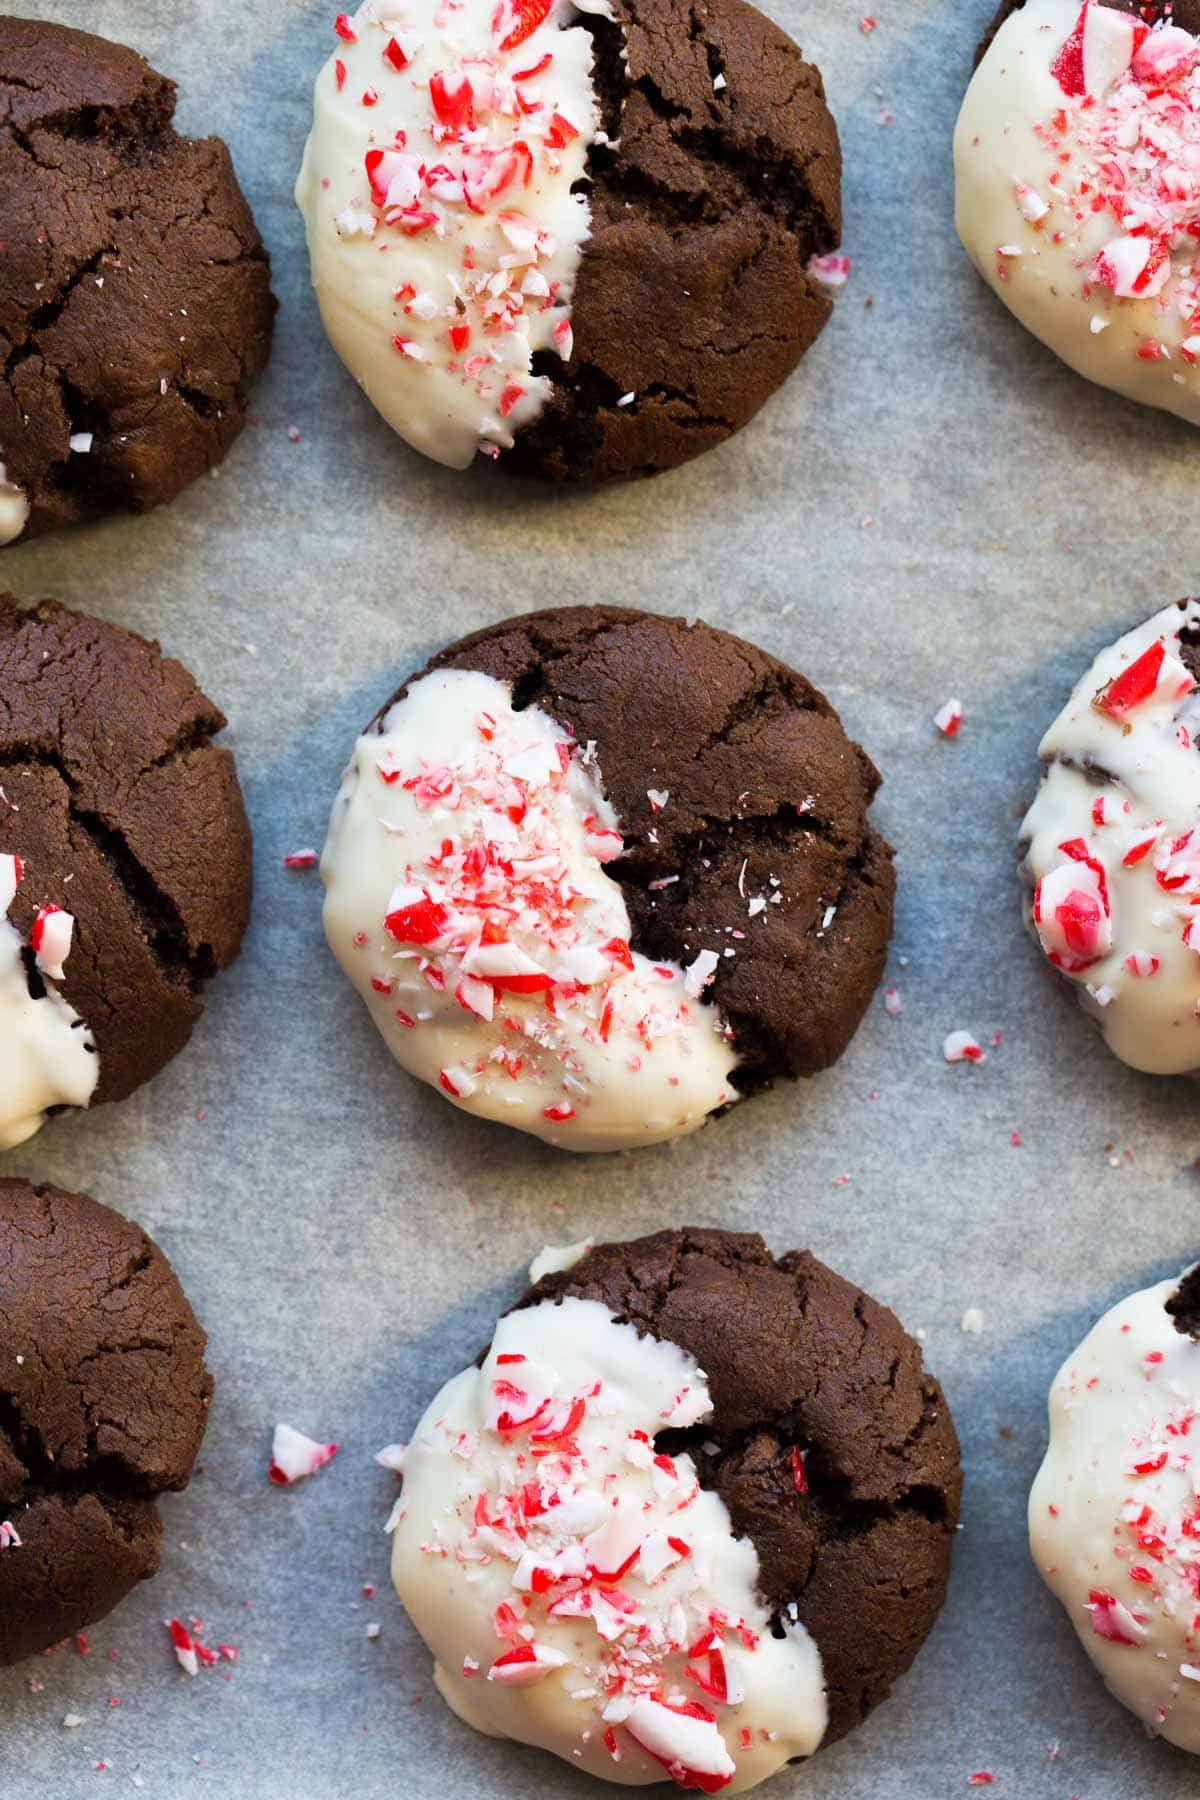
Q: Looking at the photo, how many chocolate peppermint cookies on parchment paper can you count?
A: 9